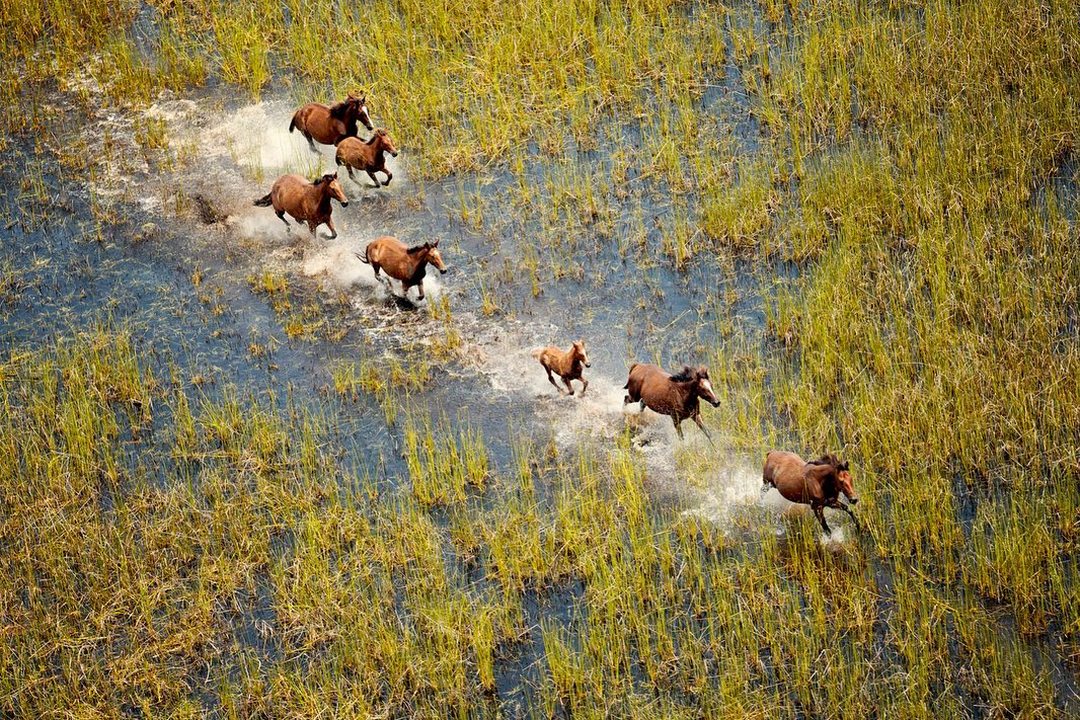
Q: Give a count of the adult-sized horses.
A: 5